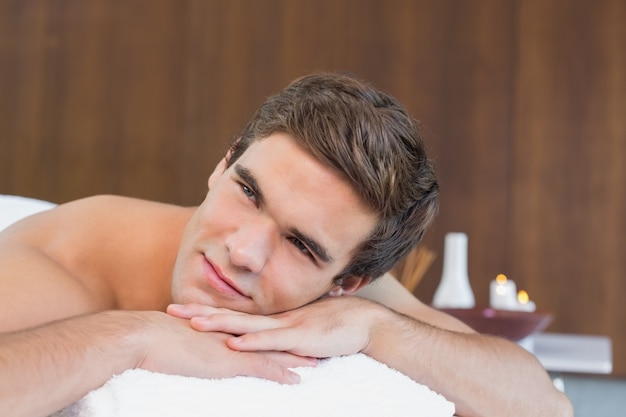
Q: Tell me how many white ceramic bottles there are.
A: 1